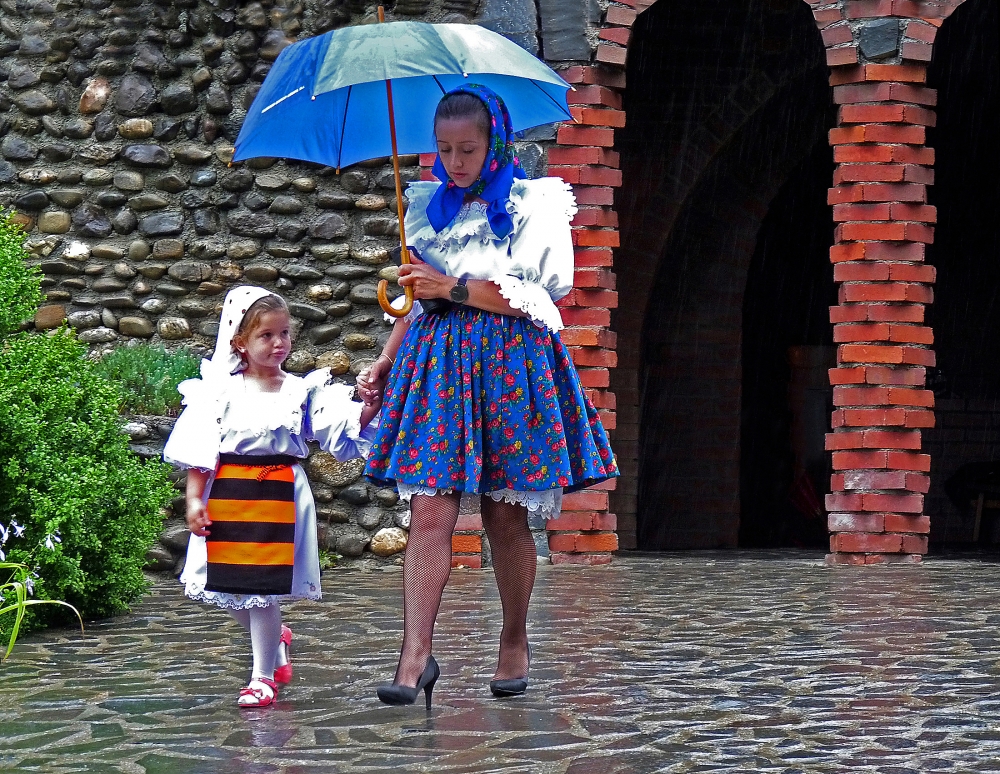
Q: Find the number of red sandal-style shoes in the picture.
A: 2